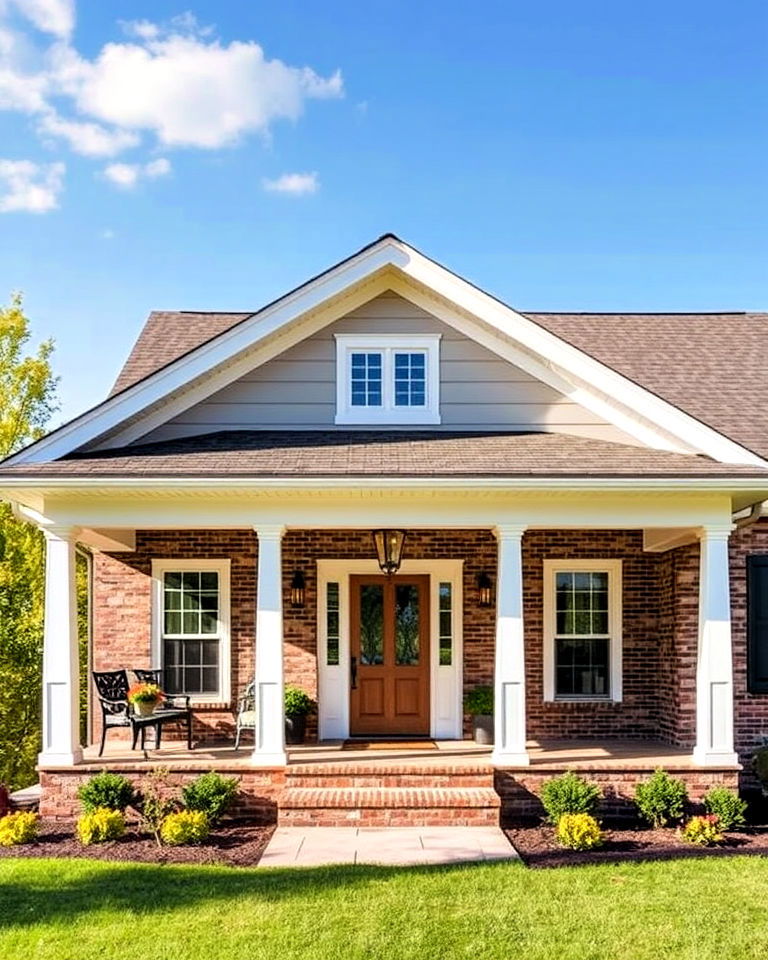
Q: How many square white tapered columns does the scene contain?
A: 4